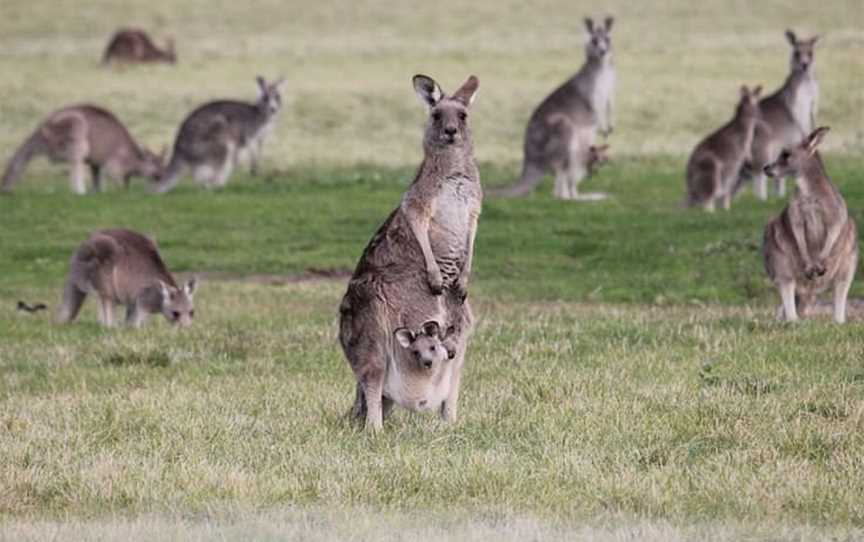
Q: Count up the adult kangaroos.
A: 9